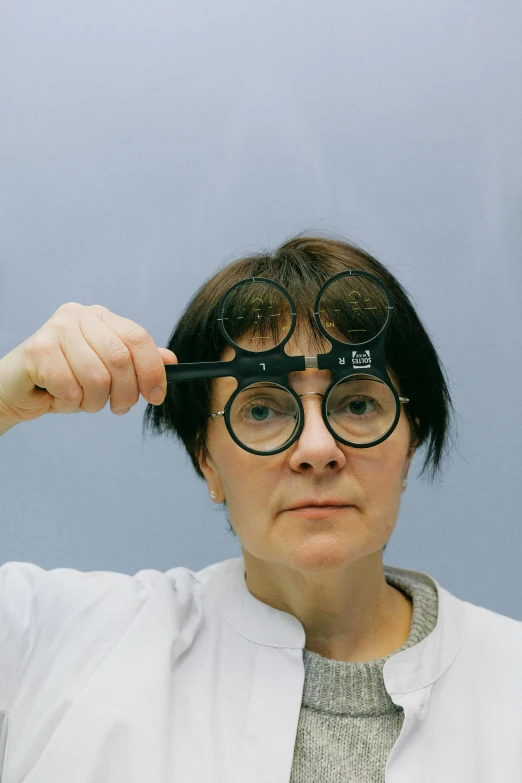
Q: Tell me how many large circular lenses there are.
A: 4